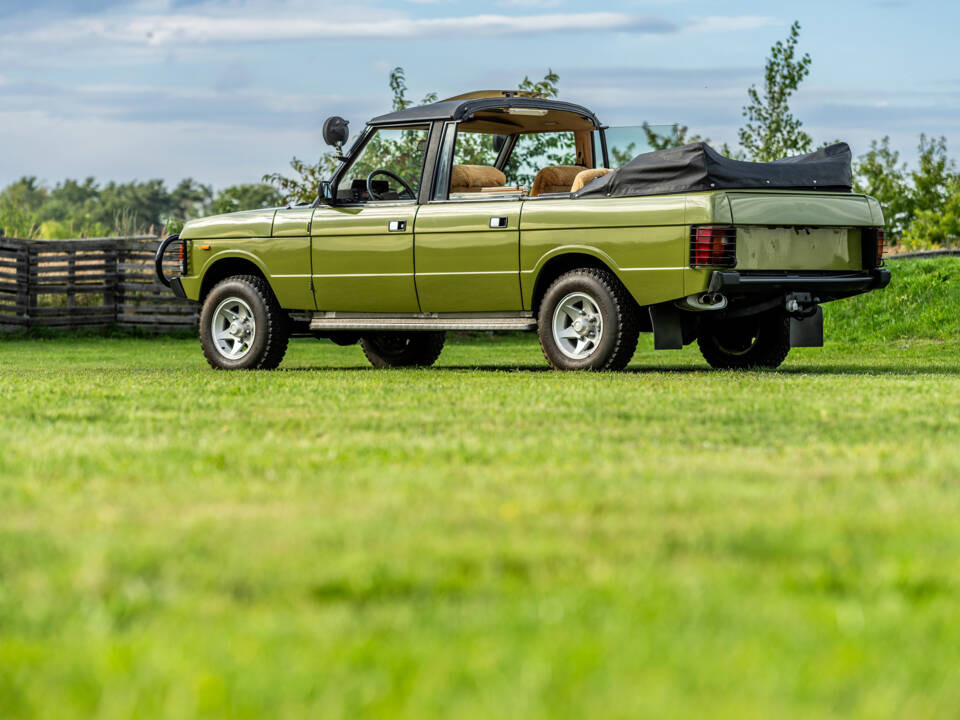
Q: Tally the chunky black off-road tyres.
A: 4